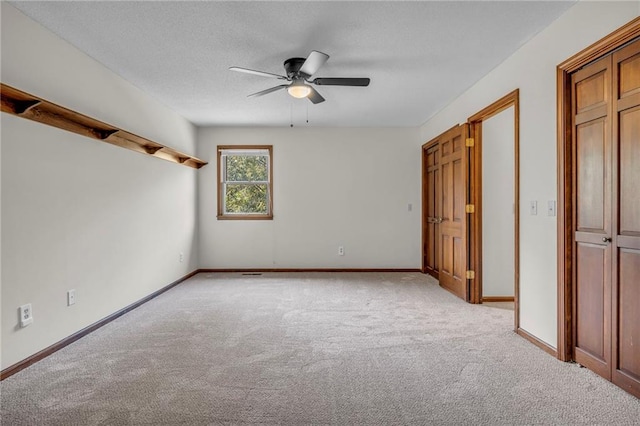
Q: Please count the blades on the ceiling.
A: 5